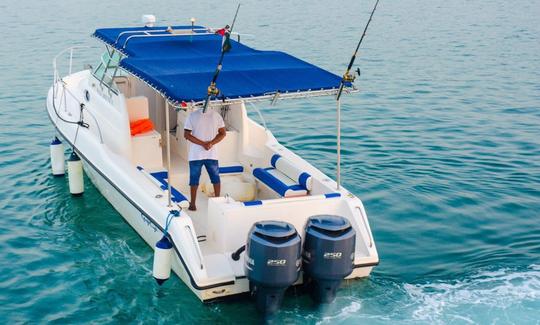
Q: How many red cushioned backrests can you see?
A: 0